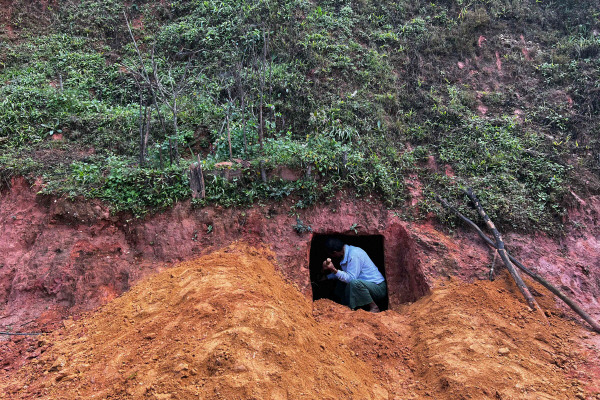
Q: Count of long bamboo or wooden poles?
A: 2